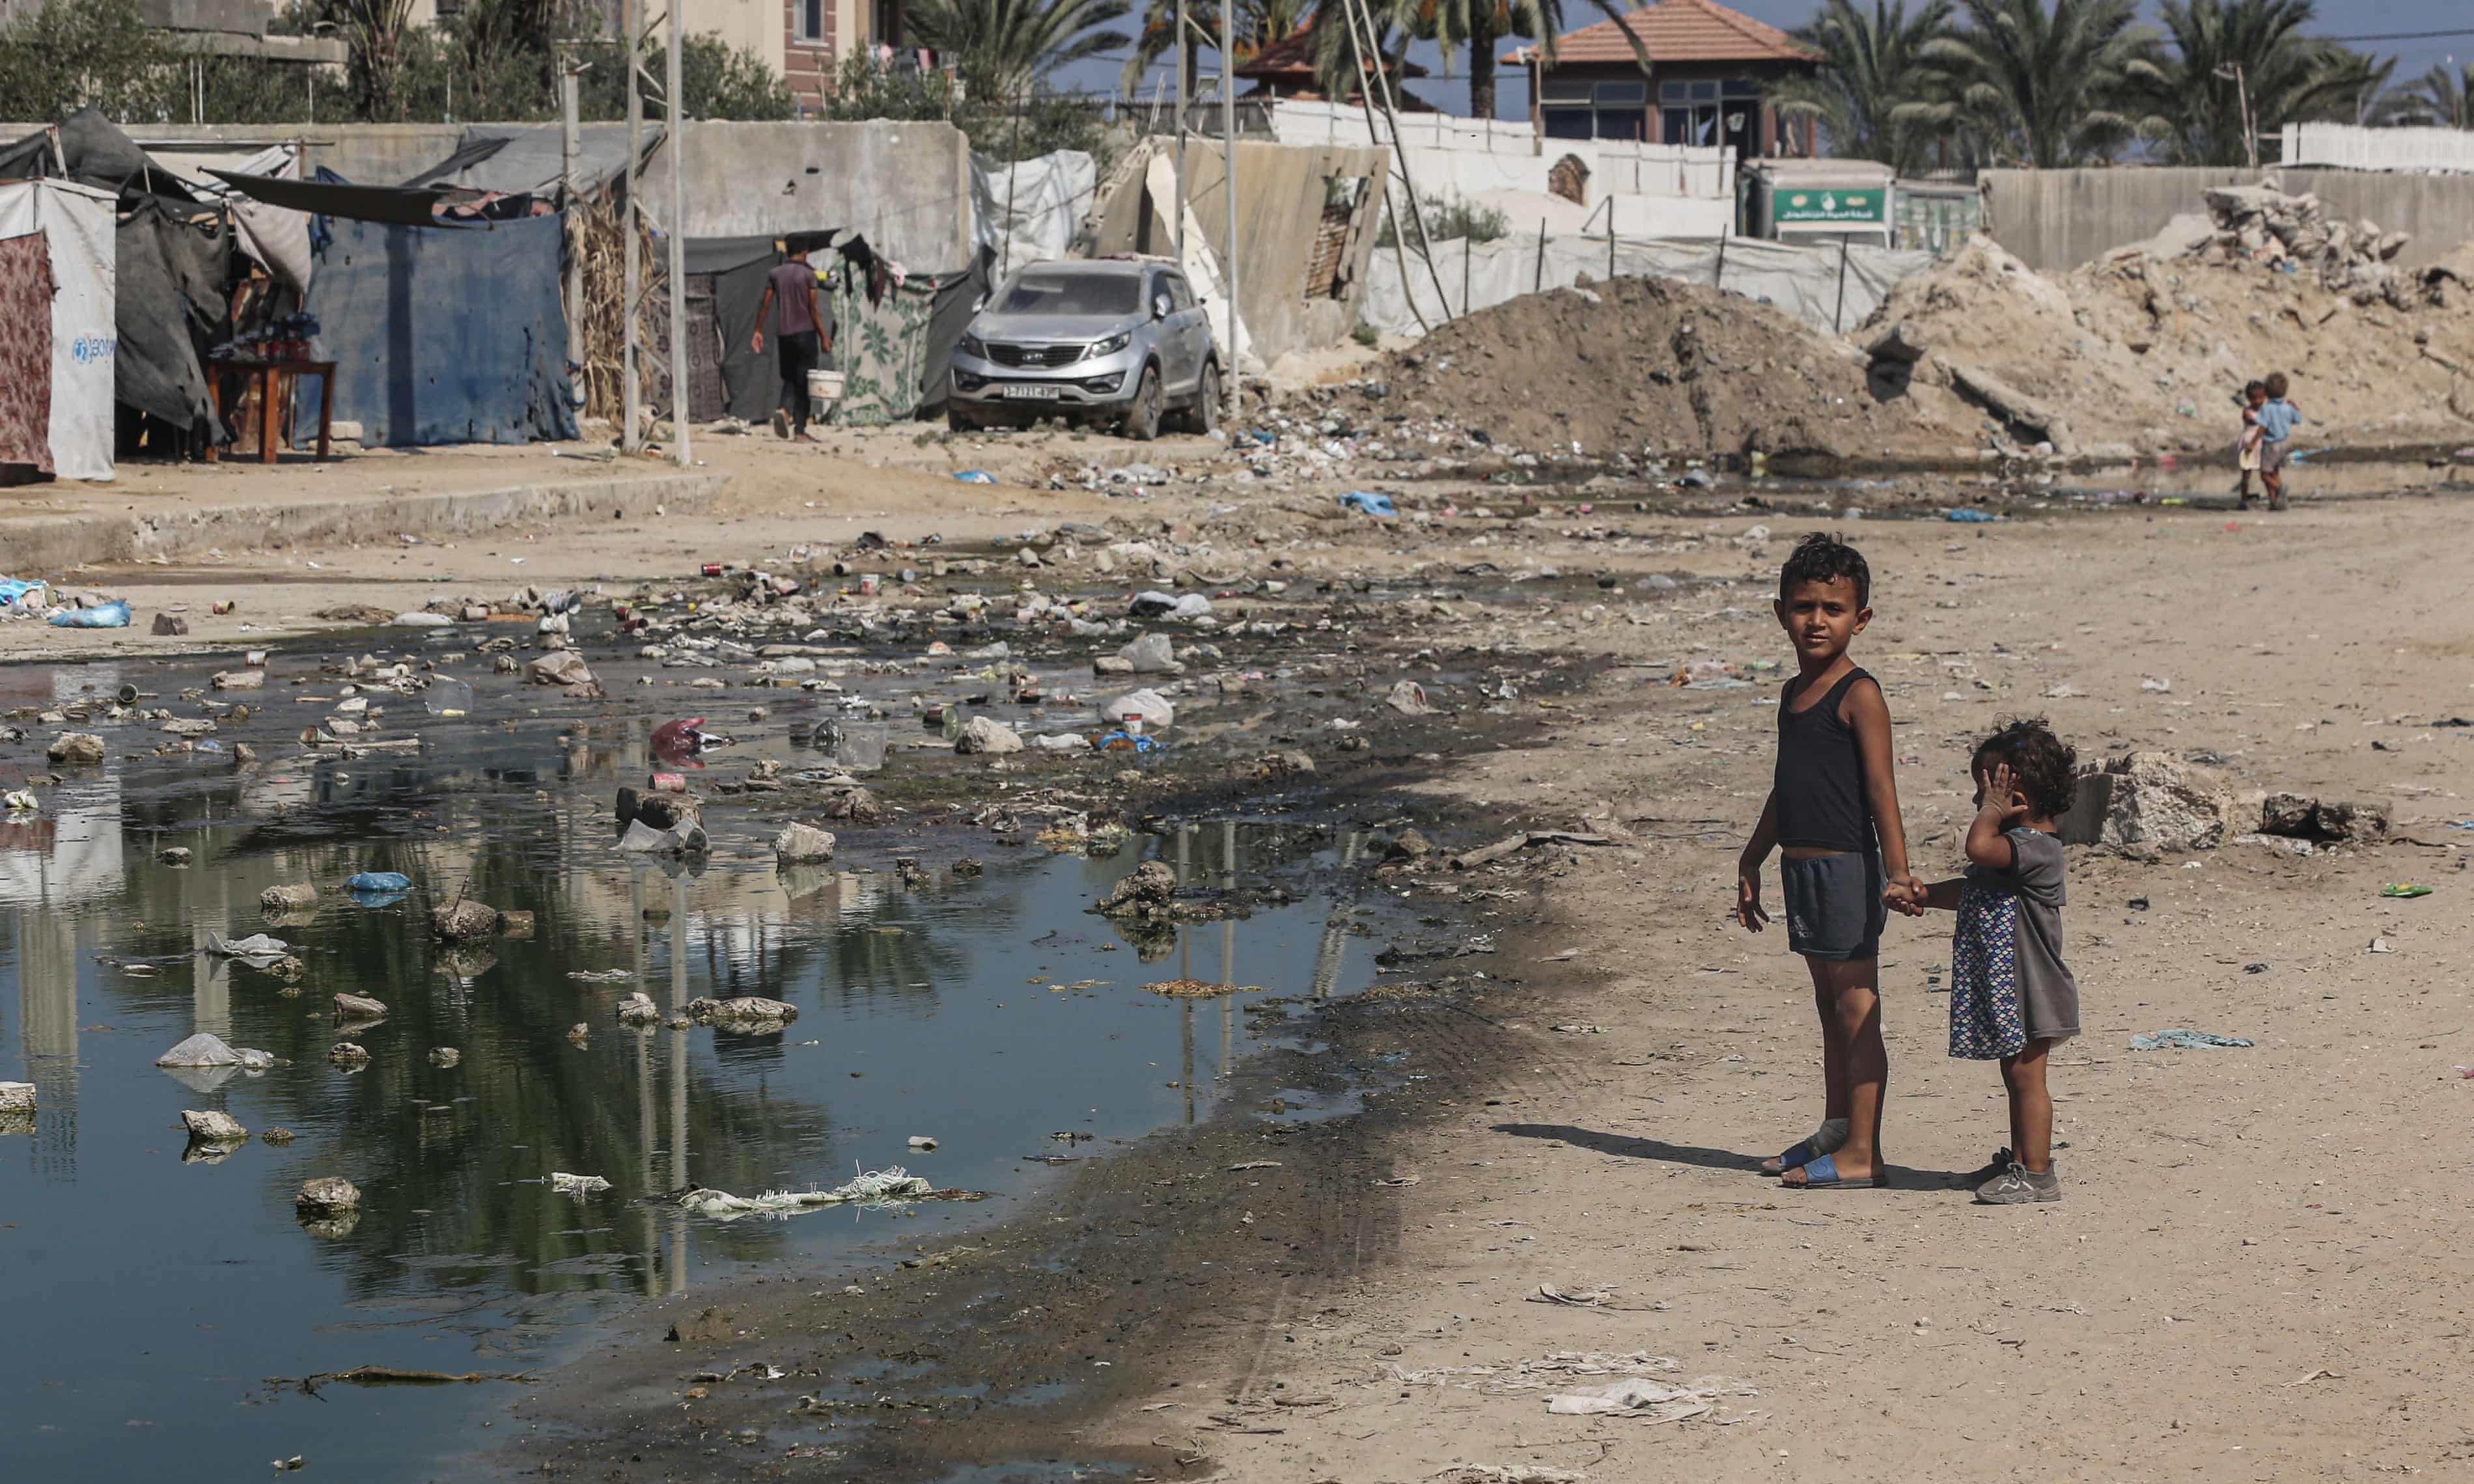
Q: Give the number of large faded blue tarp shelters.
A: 1